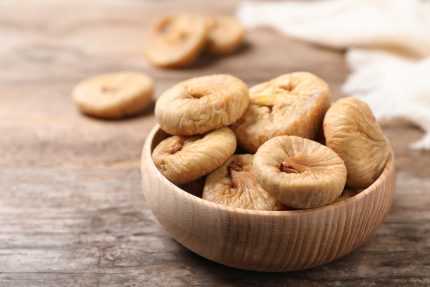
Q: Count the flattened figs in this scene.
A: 9